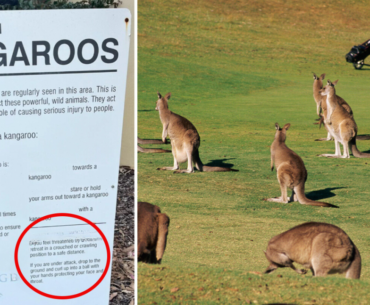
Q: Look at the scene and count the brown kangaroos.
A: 6